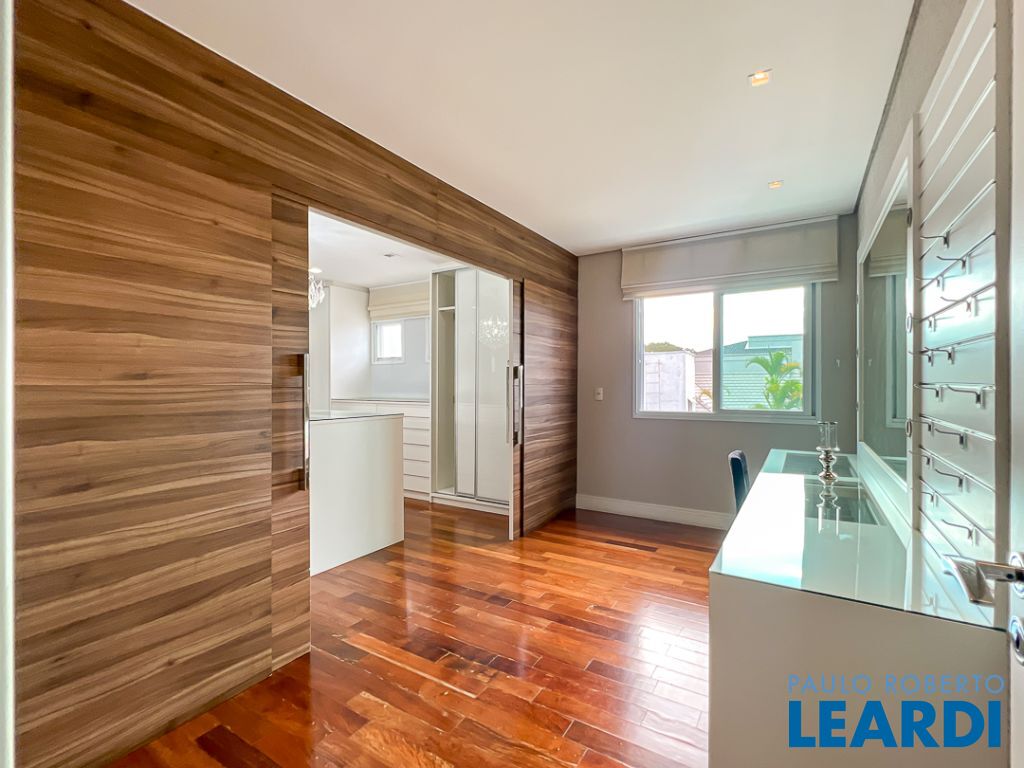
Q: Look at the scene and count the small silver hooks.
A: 15